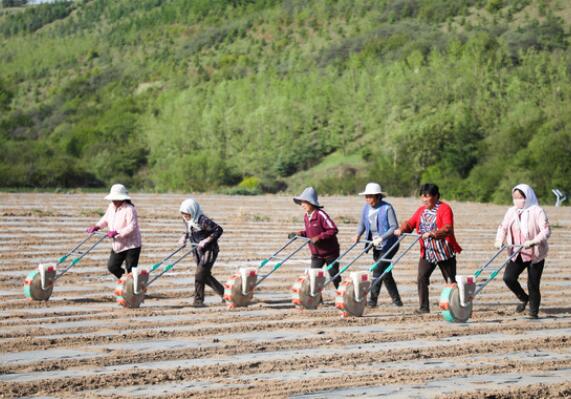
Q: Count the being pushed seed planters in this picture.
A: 6